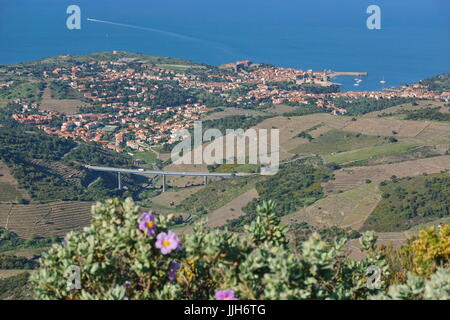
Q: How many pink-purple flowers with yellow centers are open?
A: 2